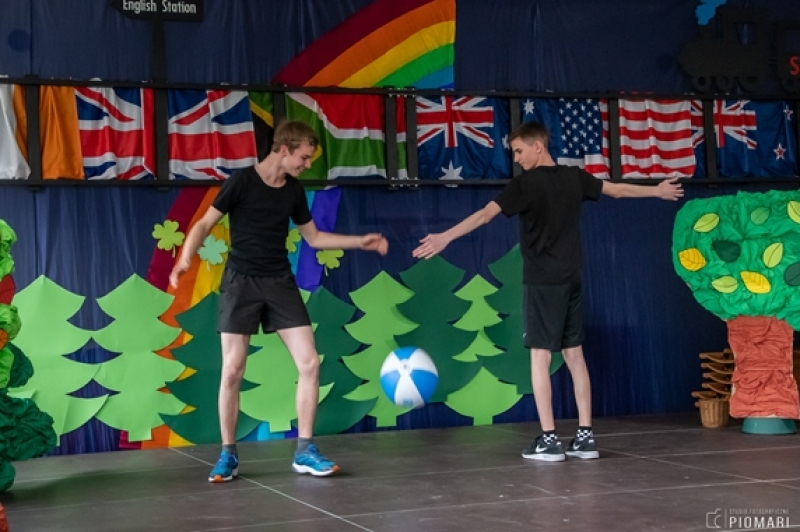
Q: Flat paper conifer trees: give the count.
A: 9